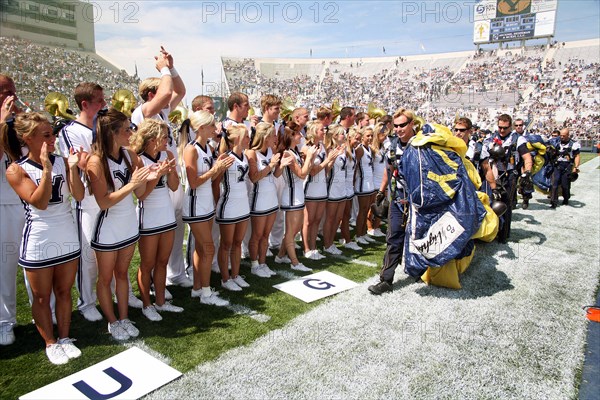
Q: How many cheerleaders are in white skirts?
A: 12